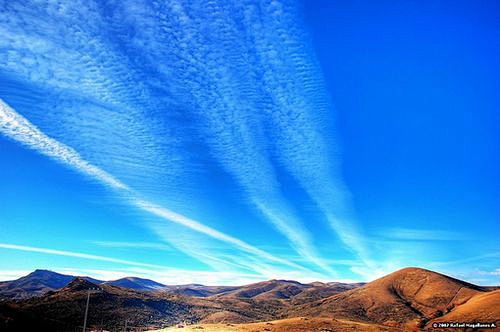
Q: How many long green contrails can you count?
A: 0